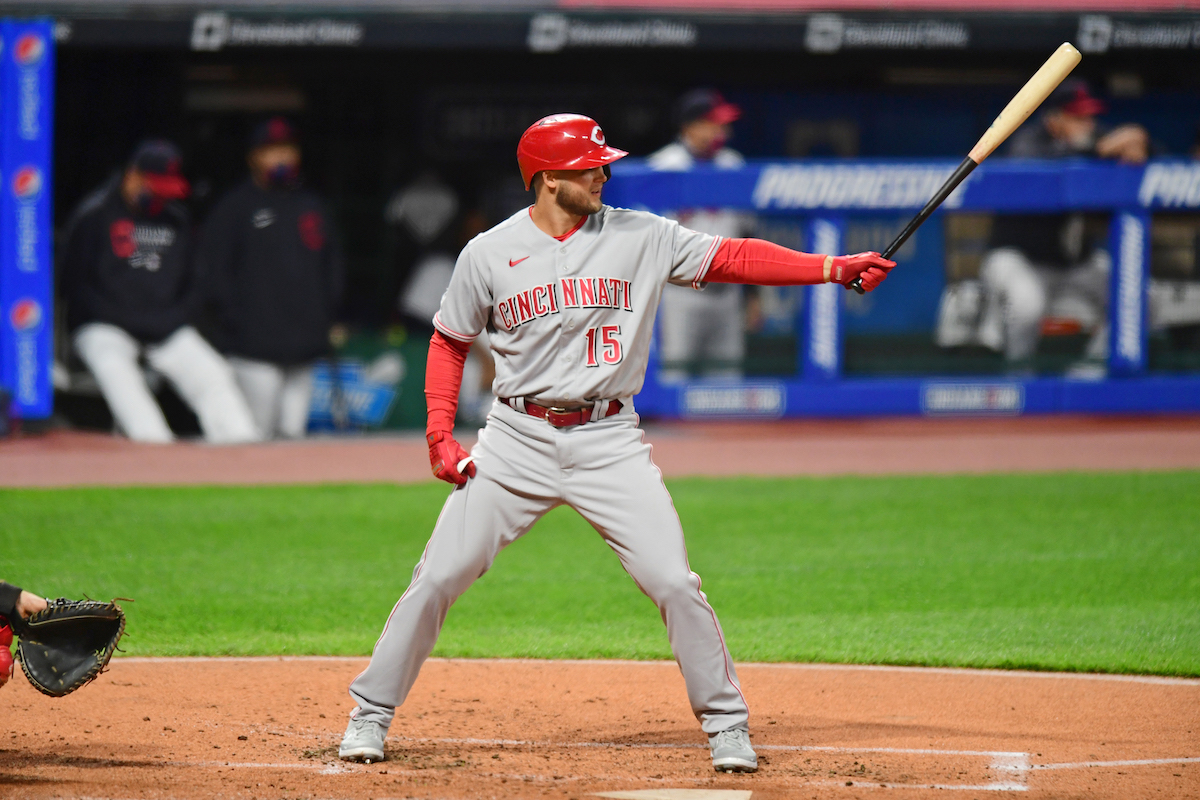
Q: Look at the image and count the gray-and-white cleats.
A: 2